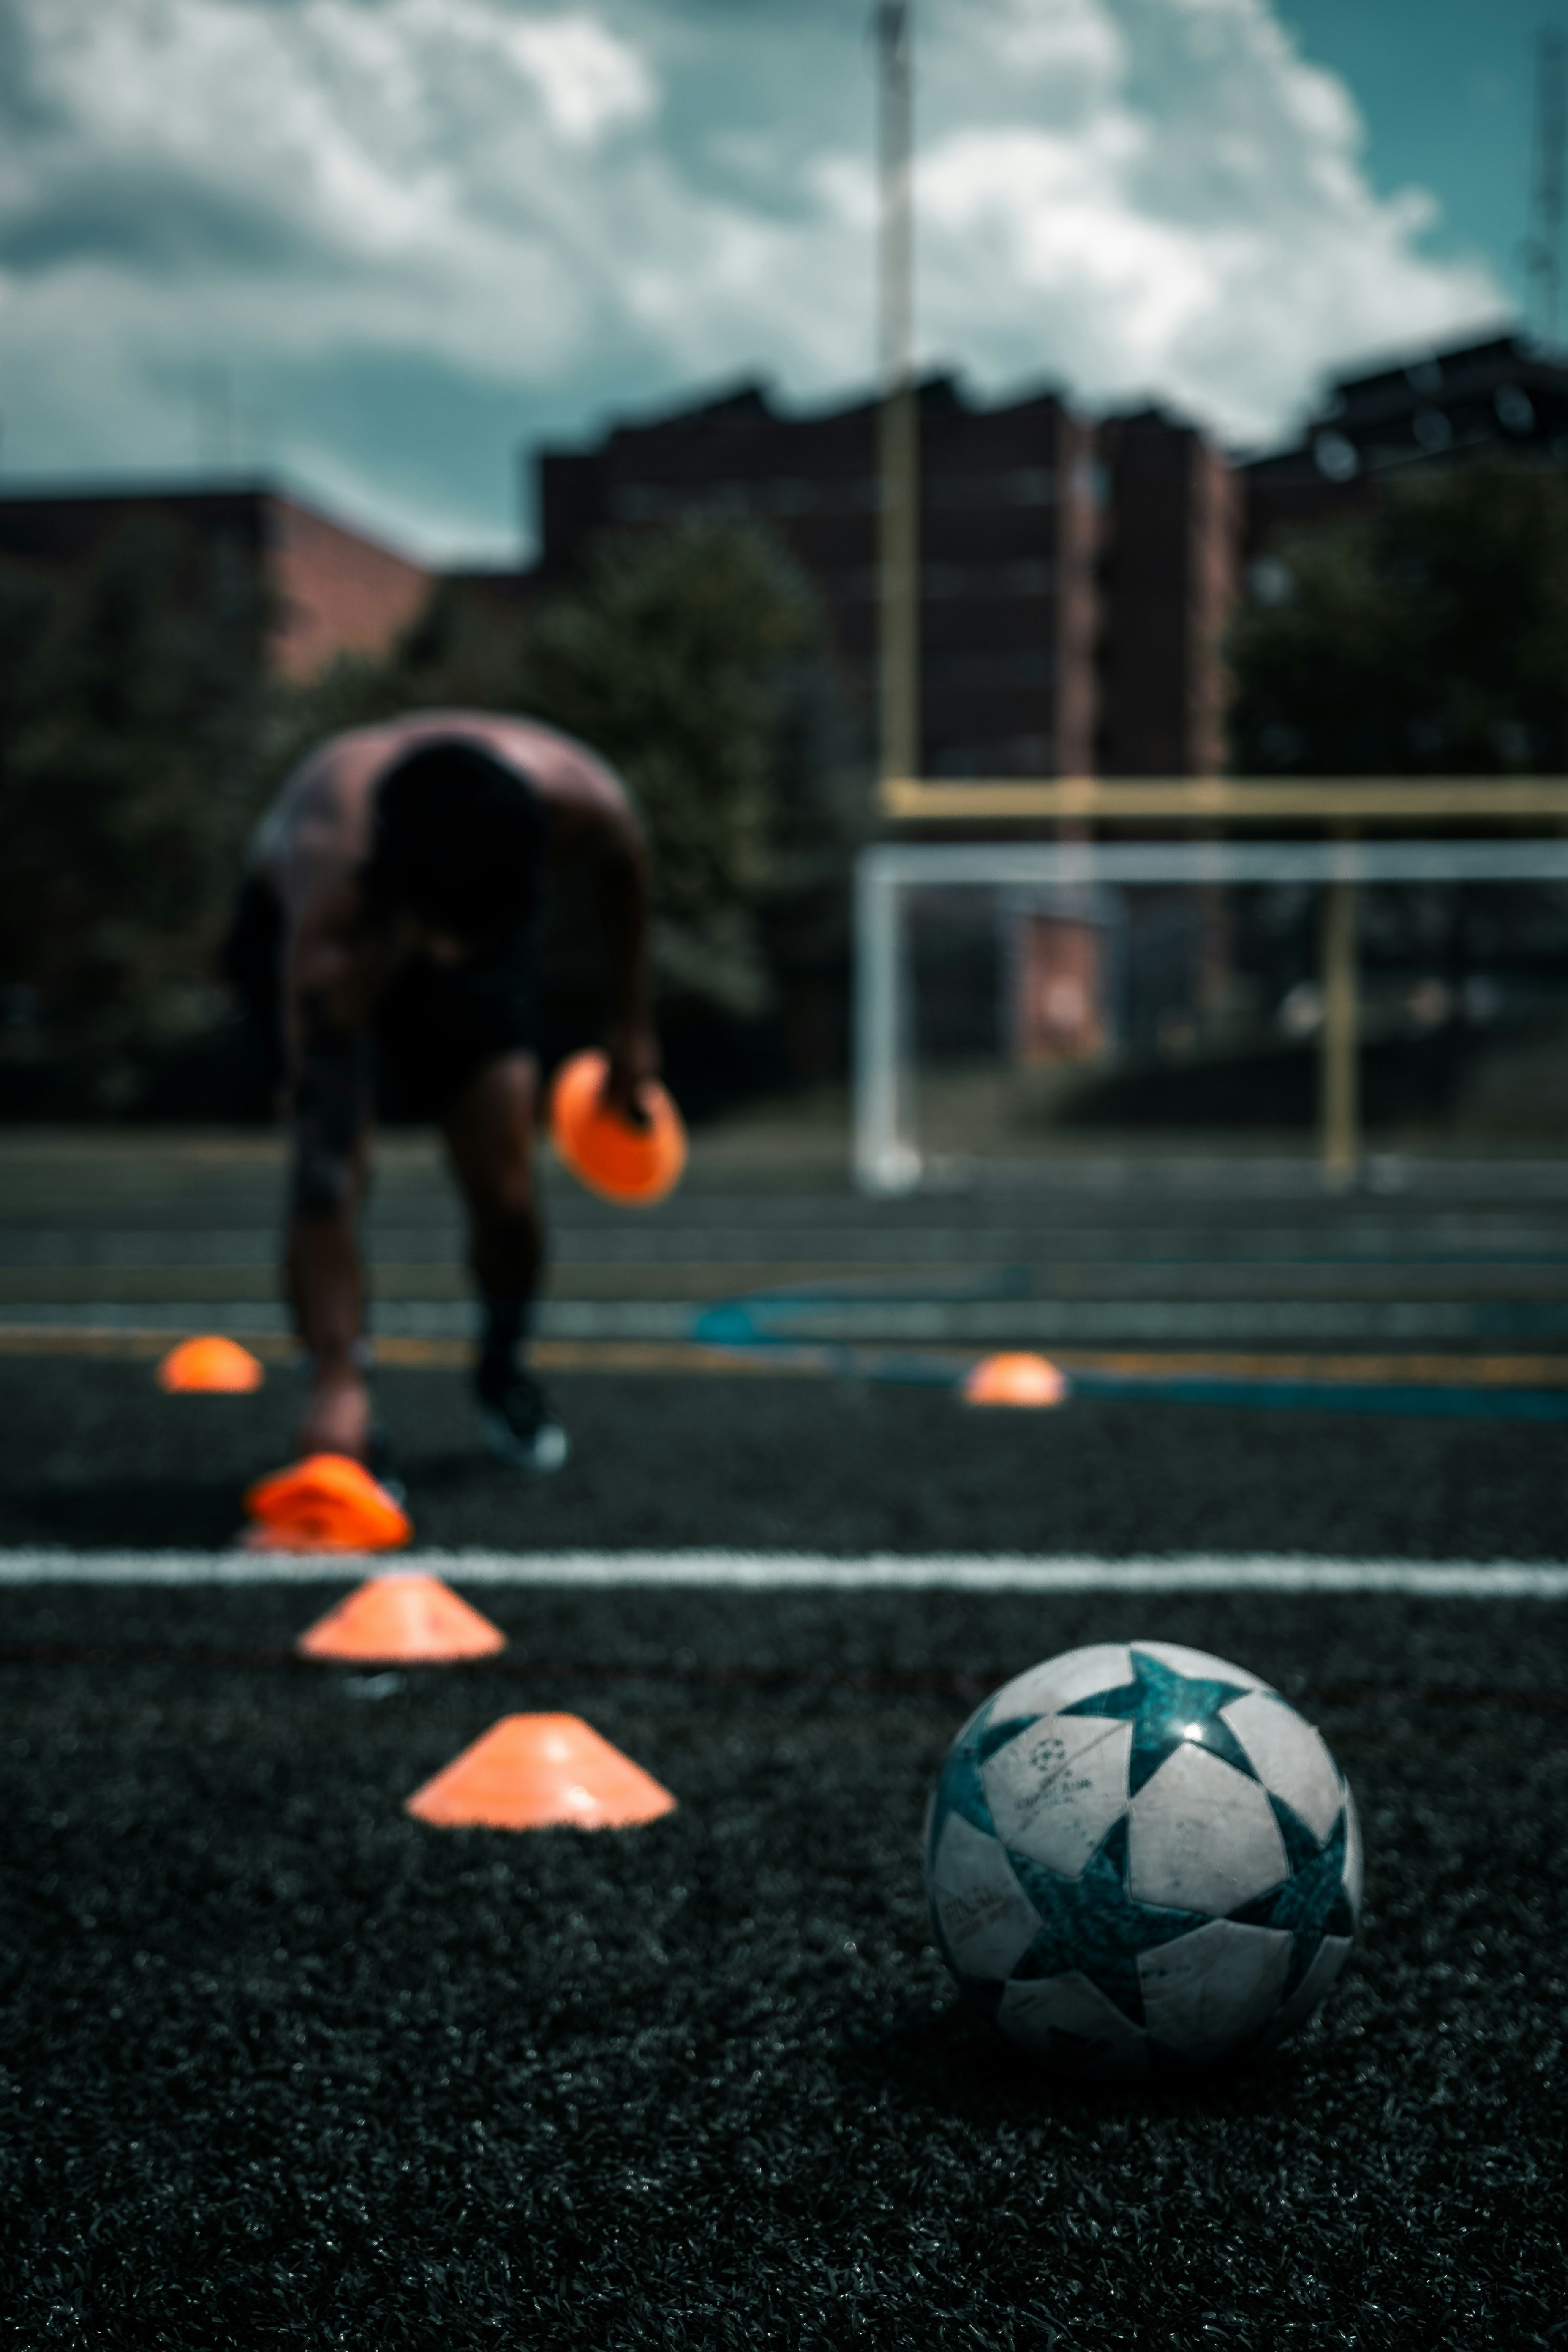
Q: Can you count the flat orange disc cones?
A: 6